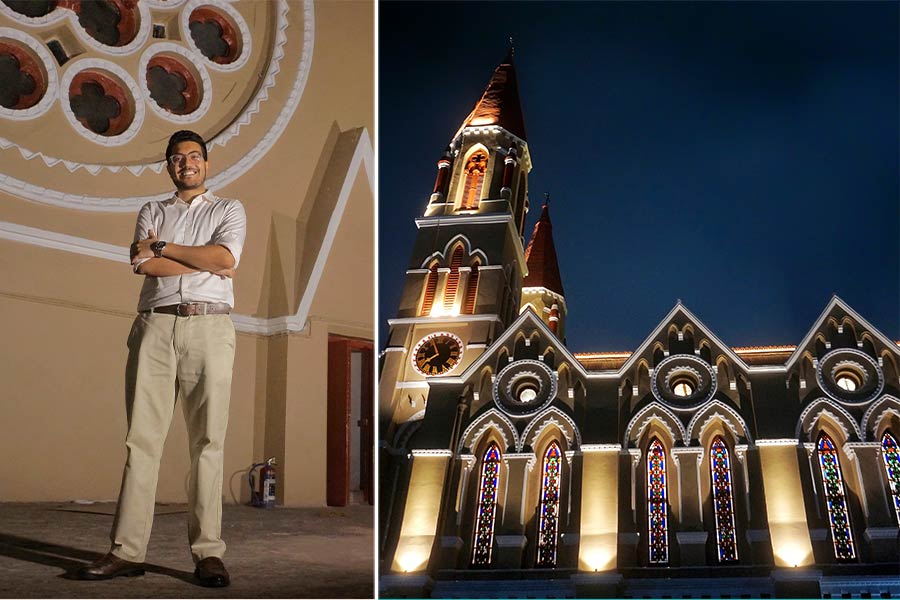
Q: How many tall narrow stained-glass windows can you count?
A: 6